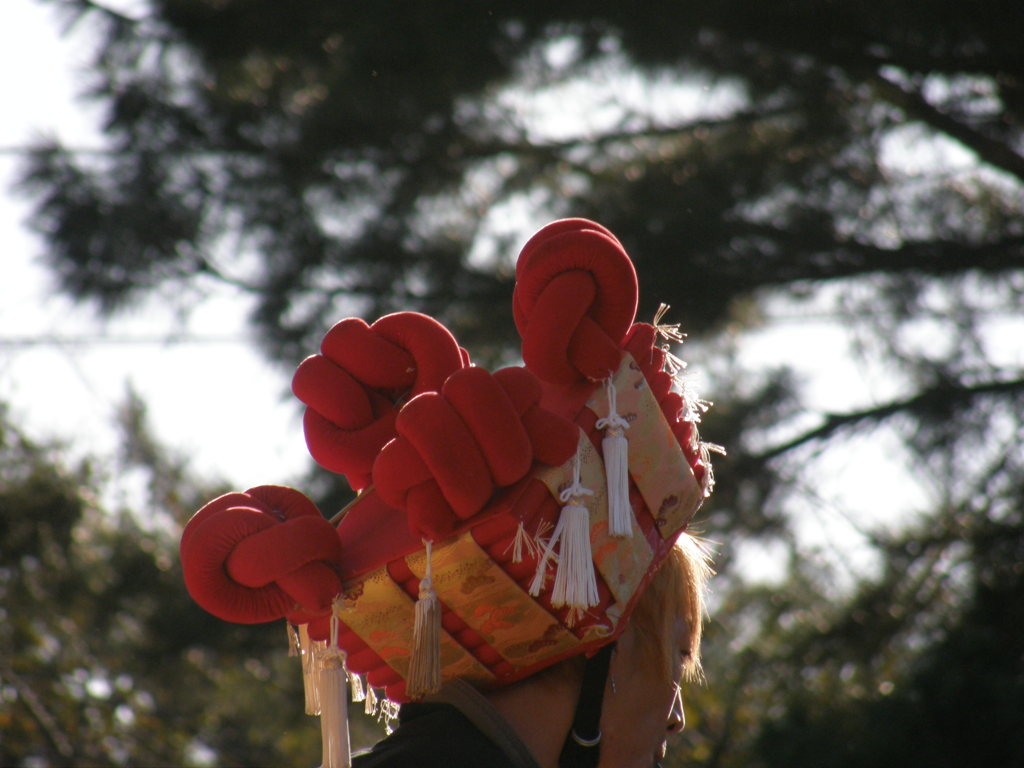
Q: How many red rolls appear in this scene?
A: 4